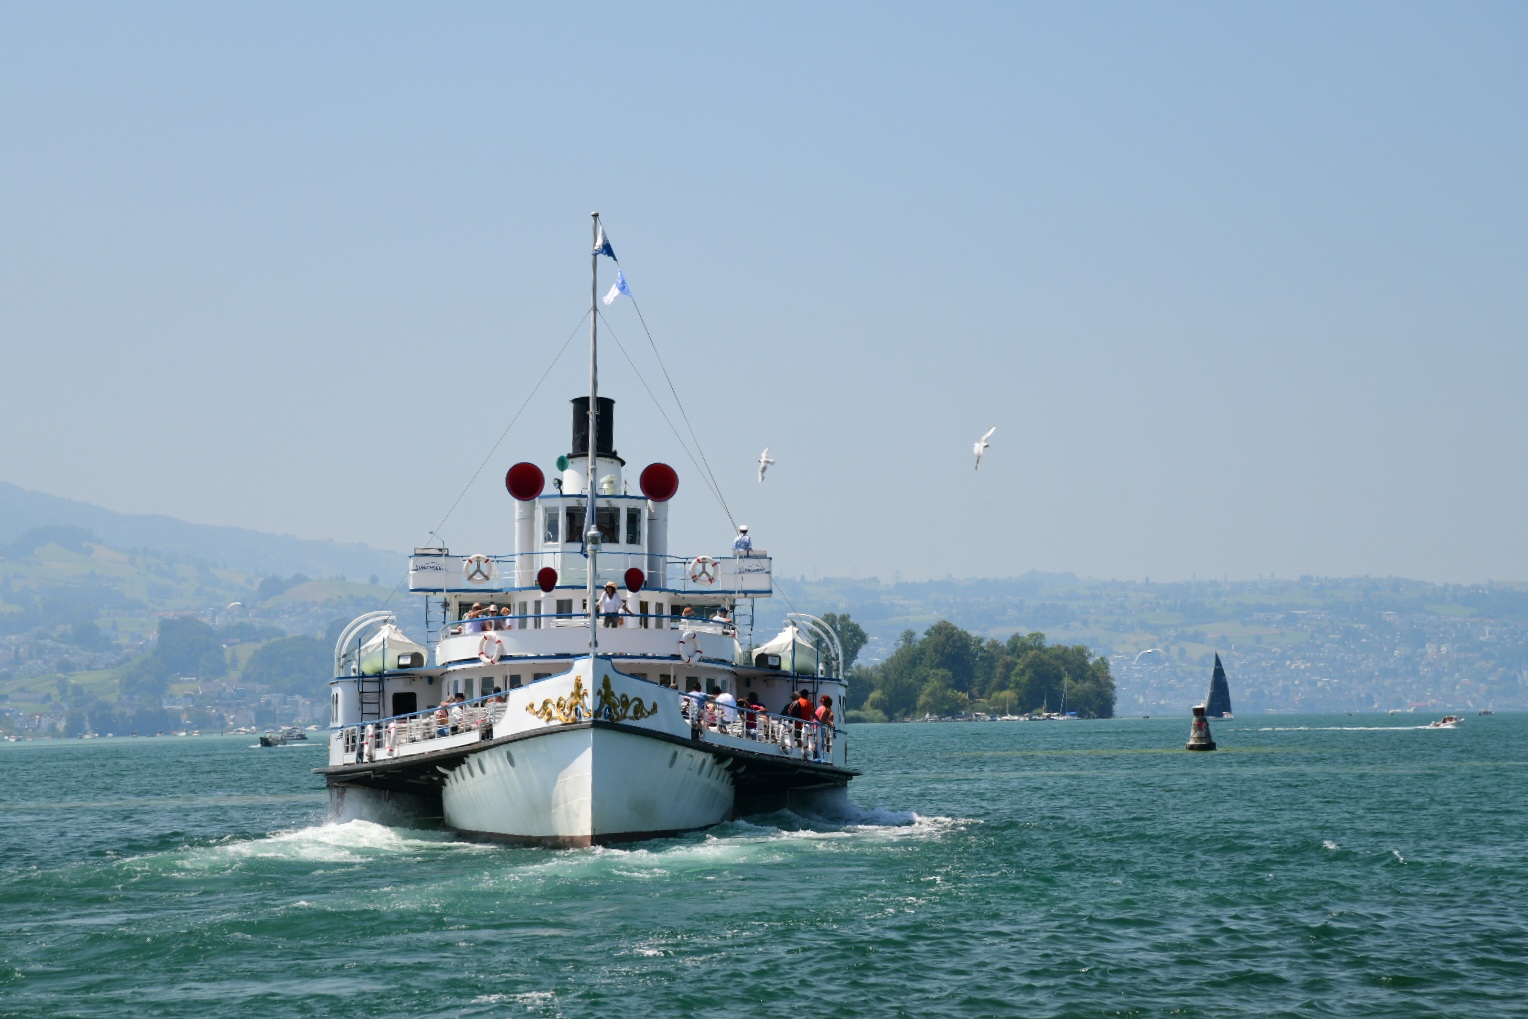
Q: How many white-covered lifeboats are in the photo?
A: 2